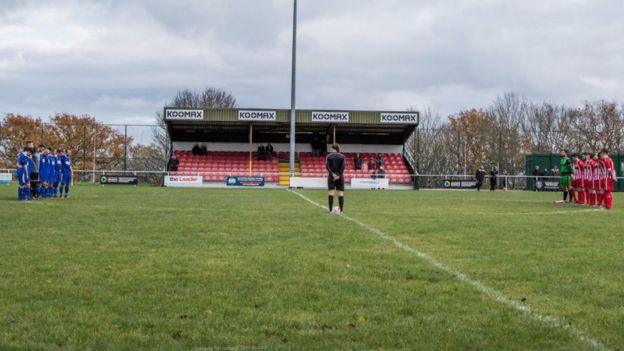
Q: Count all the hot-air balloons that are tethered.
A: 0